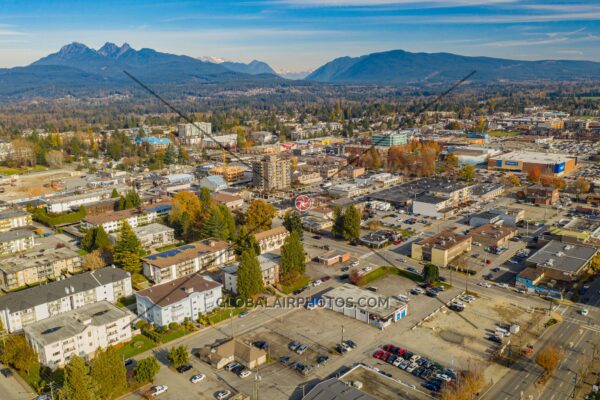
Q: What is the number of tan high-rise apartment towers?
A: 1